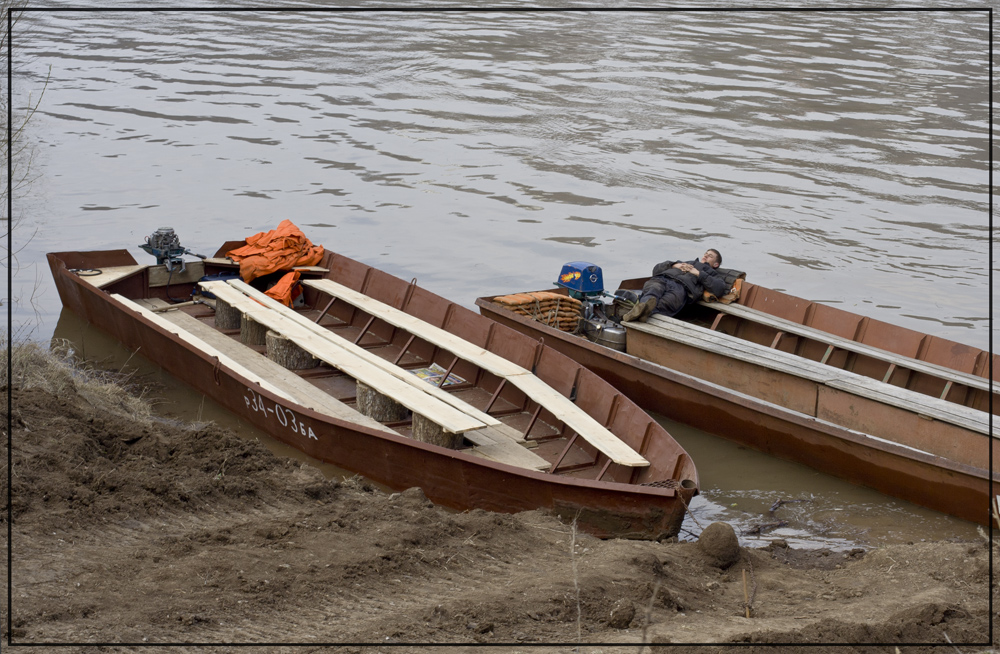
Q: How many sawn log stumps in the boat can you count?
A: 5